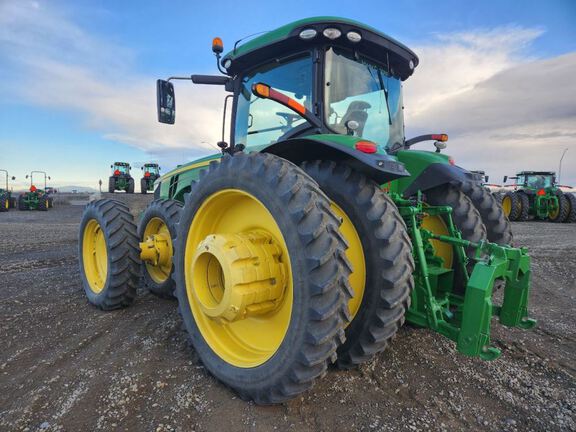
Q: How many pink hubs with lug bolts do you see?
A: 0